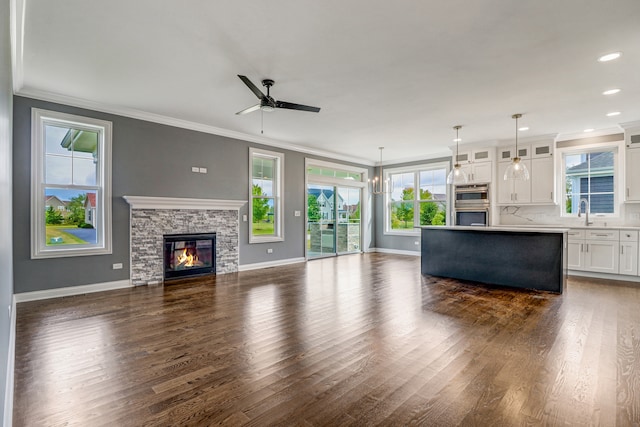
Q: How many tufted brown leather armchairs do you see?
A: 0